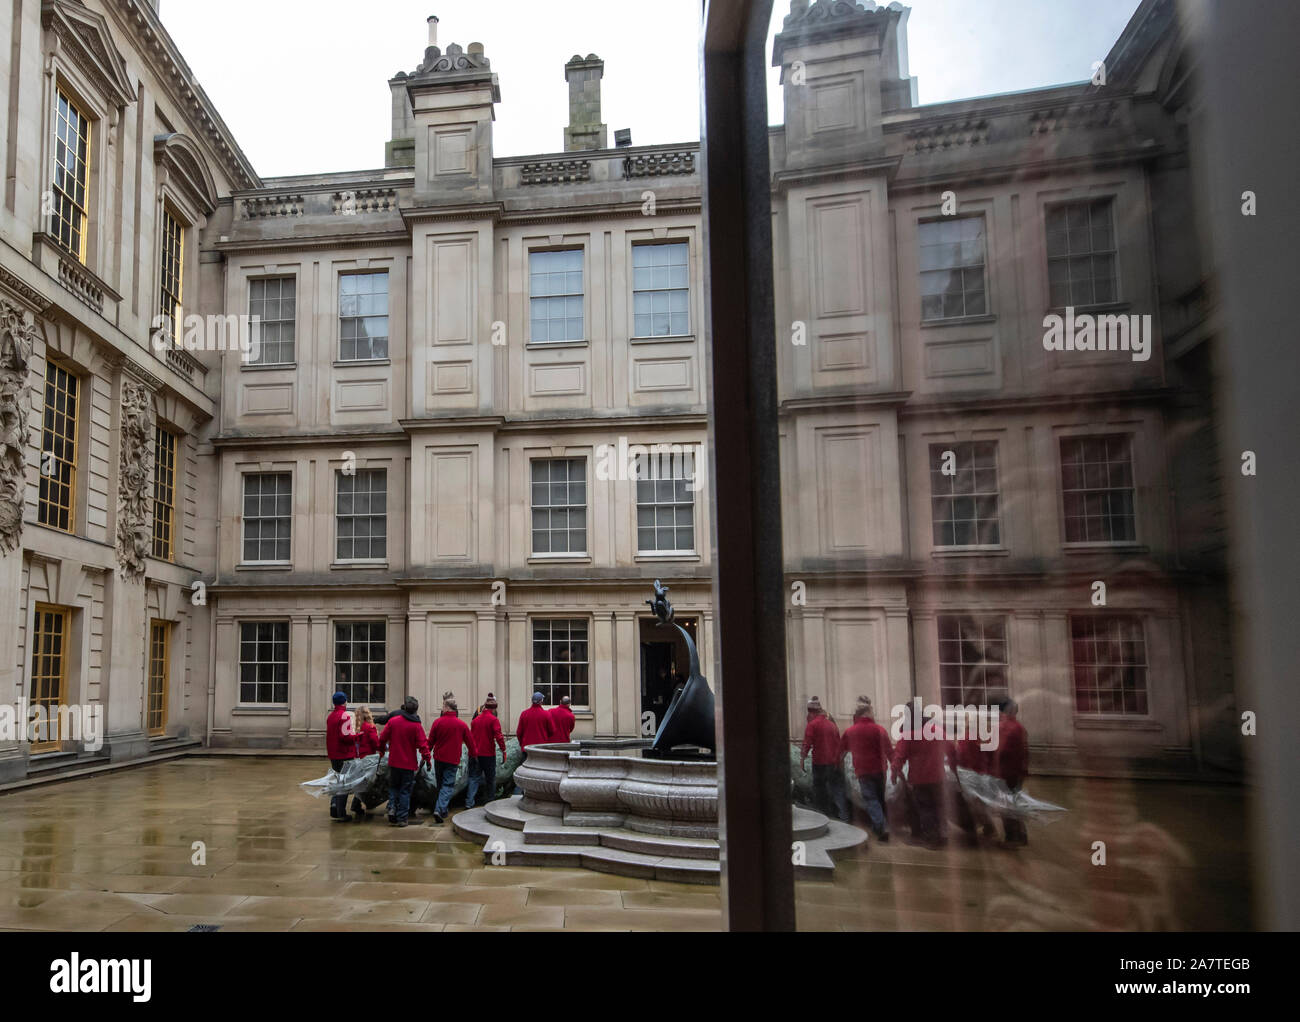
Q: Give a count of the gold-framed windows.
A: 6